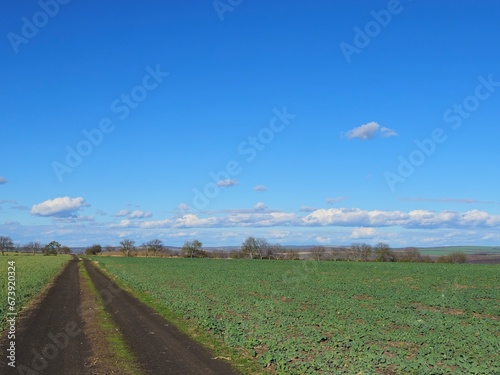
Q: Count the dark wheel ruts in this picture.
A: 2